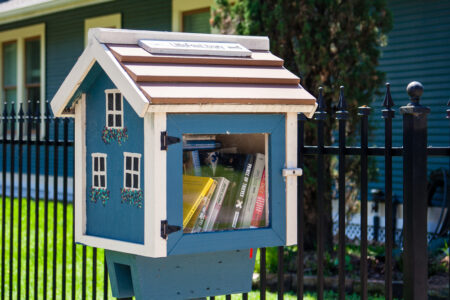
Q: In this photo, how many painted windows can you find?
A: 3